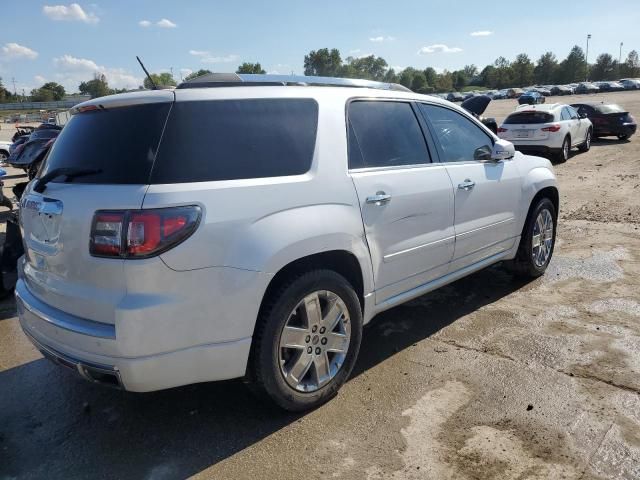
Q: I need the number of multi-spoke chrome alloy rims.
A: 2